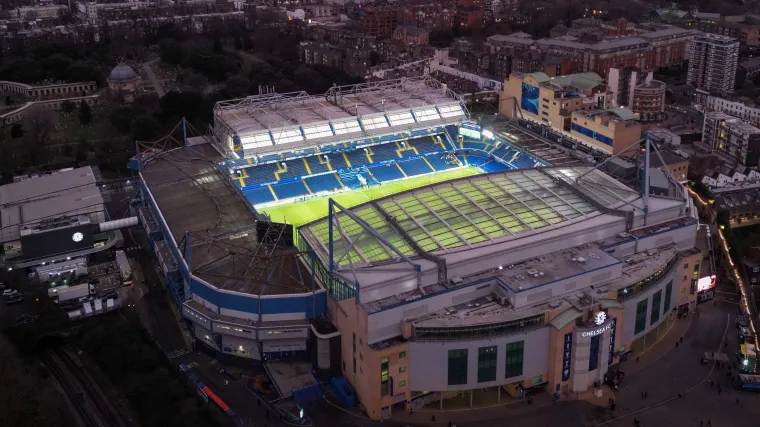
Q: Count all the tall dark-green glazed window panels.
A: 6